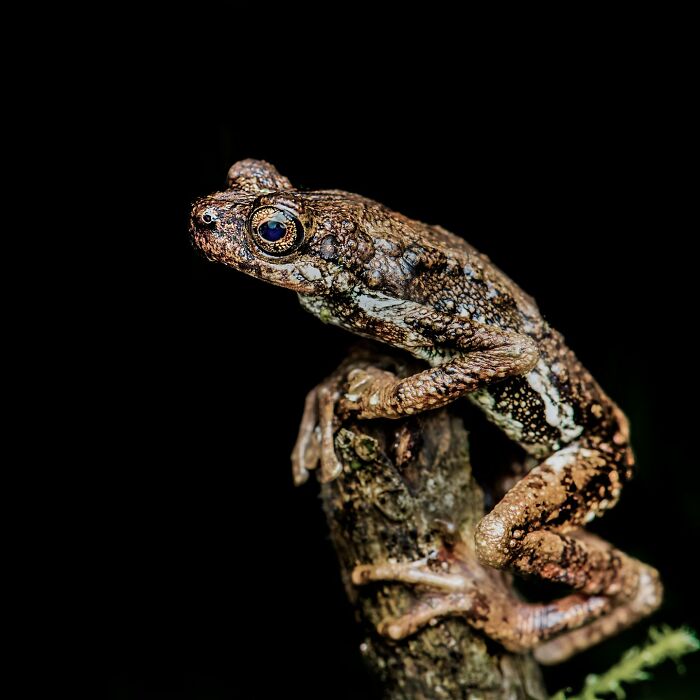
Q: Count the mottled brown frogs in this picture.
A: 1